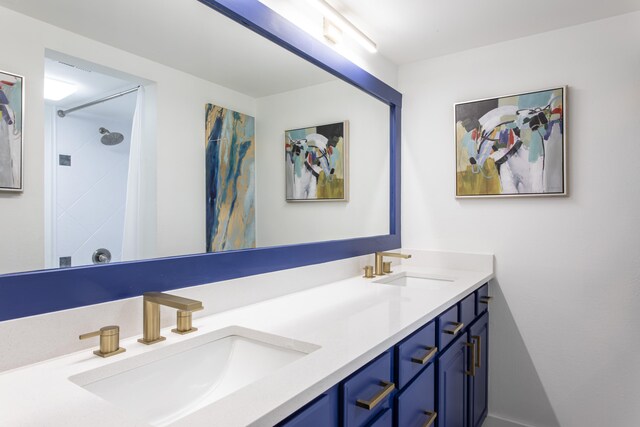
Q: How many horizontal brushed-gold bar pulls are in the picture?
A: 5